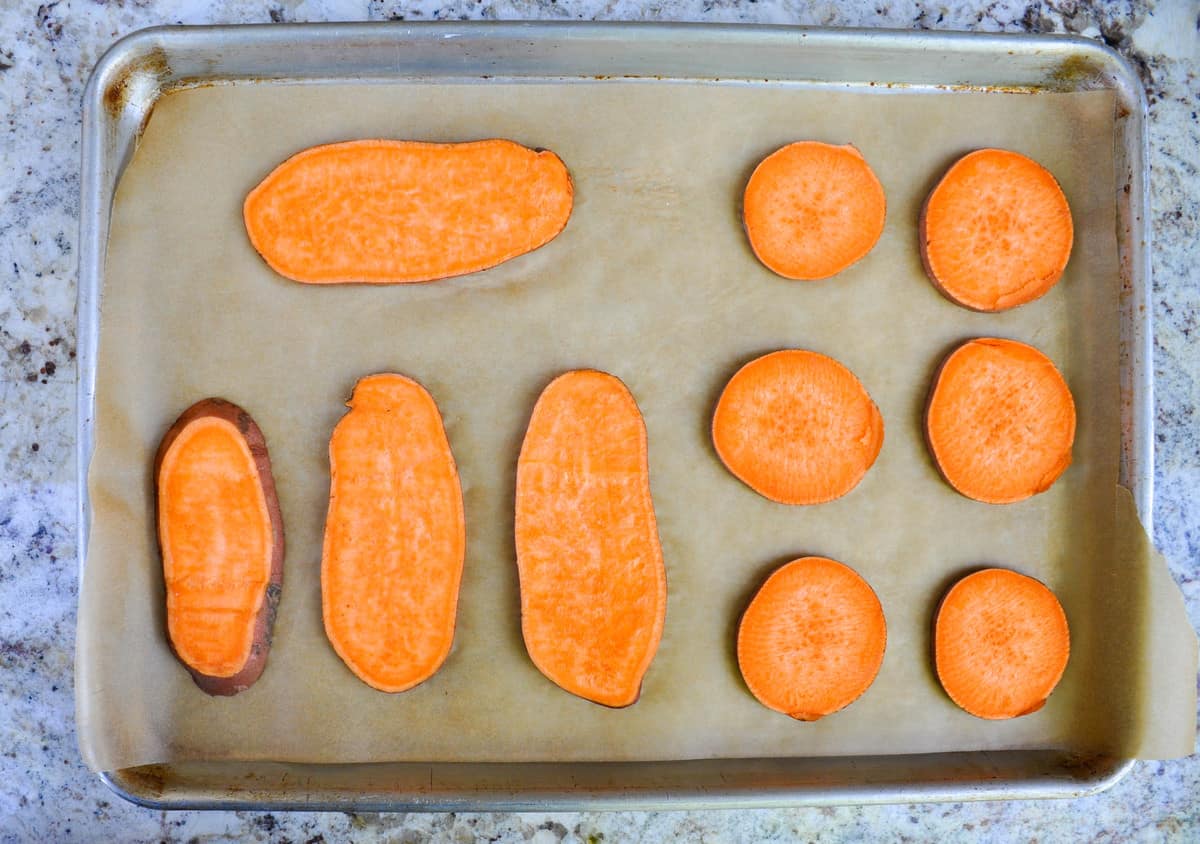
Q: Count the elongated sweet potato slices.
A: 4